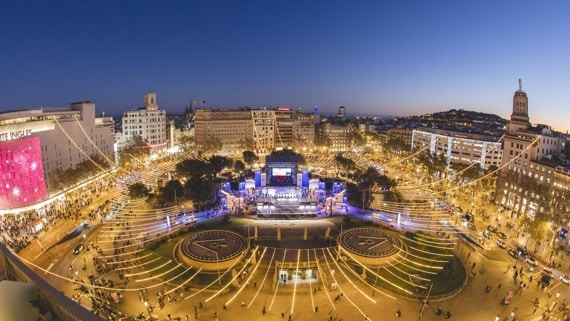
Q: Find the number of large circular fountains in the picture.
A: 2